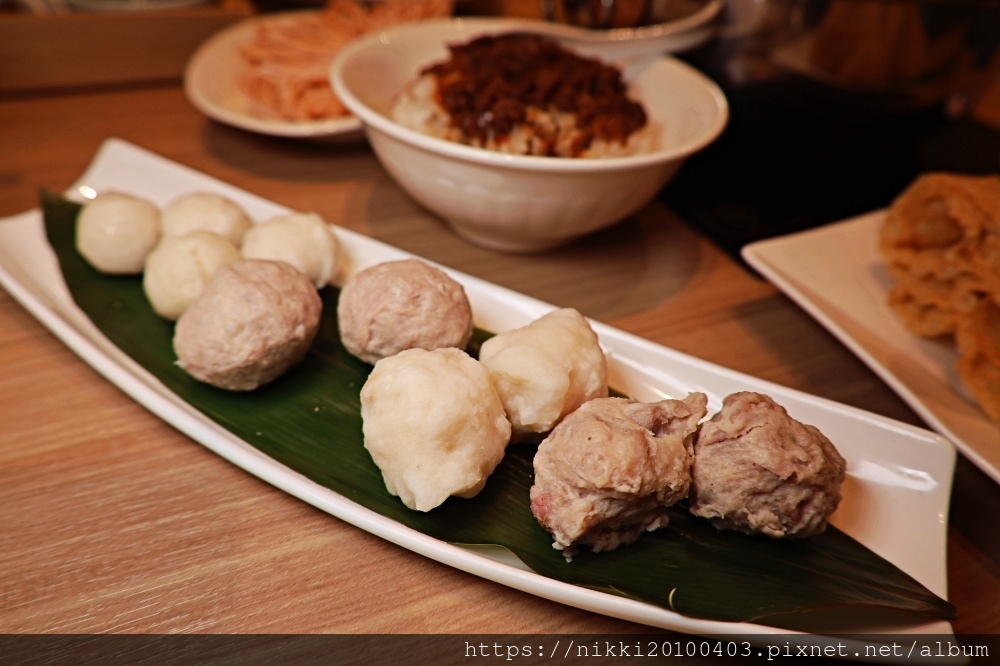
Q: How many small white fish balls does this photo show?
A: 4